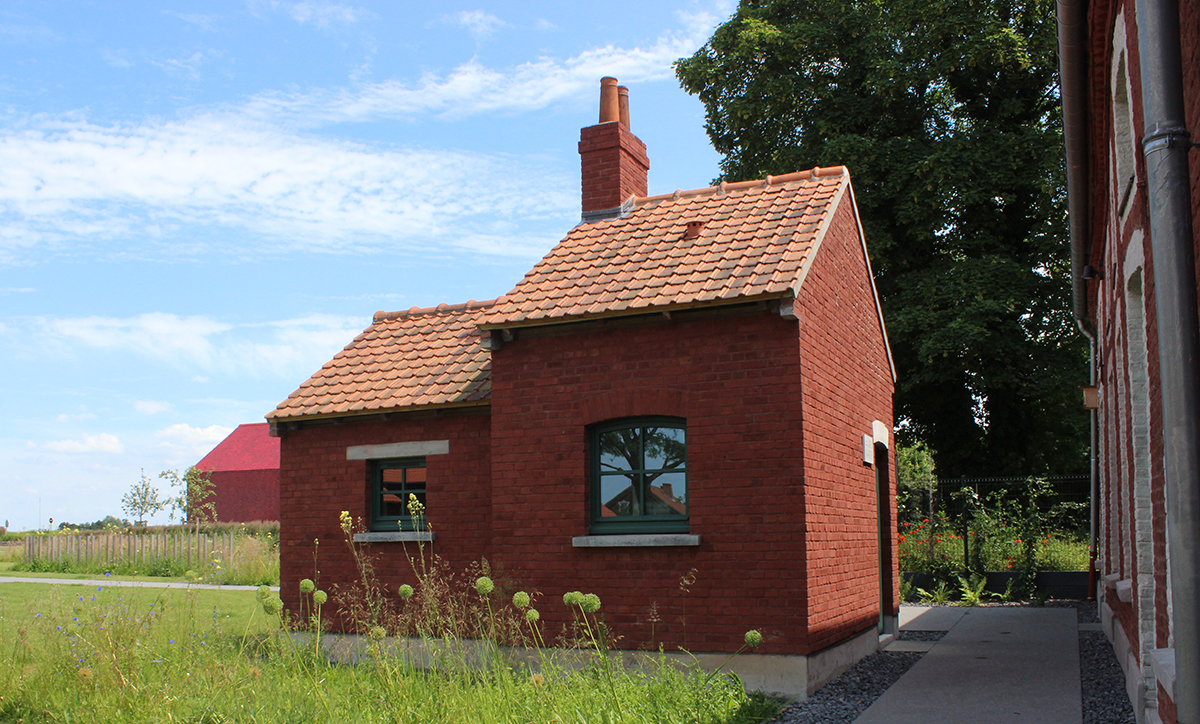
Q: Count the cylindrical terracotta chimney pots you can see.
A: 2